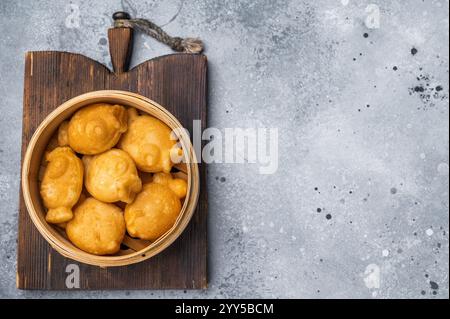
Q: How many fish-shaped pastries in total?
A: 6